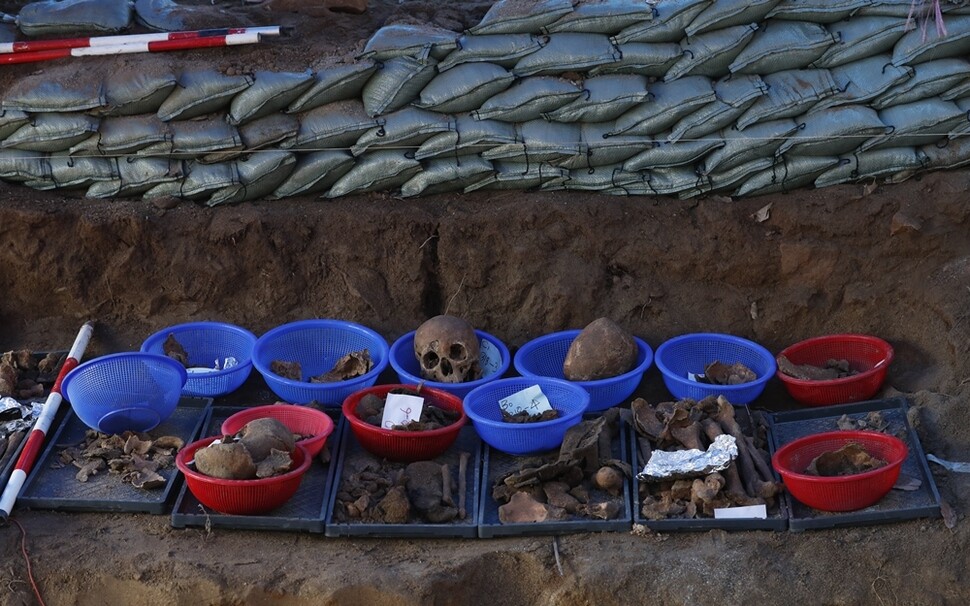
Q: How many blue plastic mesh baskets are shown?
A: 7